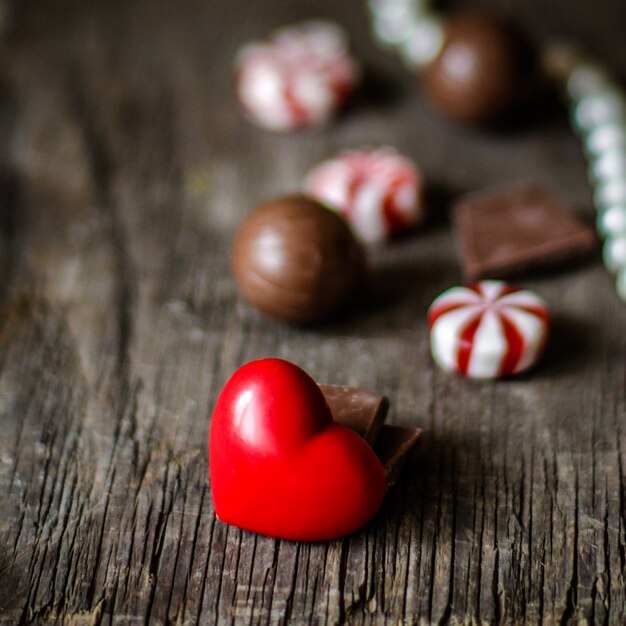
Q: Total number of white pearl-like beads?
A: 11